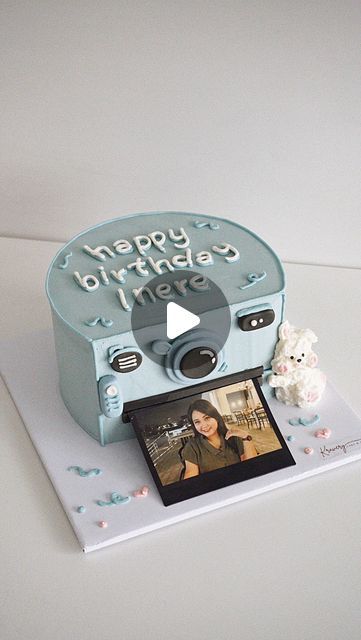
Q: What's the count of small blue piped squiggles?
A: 7